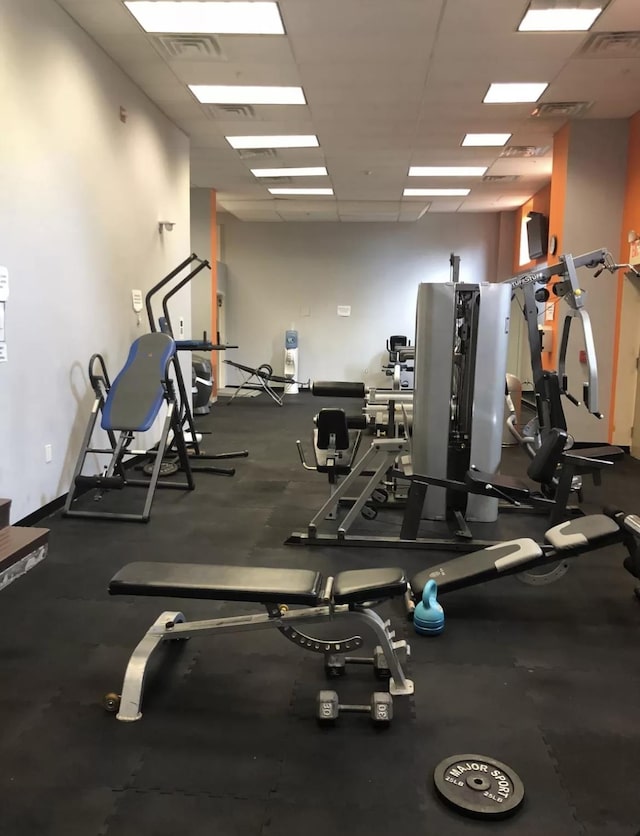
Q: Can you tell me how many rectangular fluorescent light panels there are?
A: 10